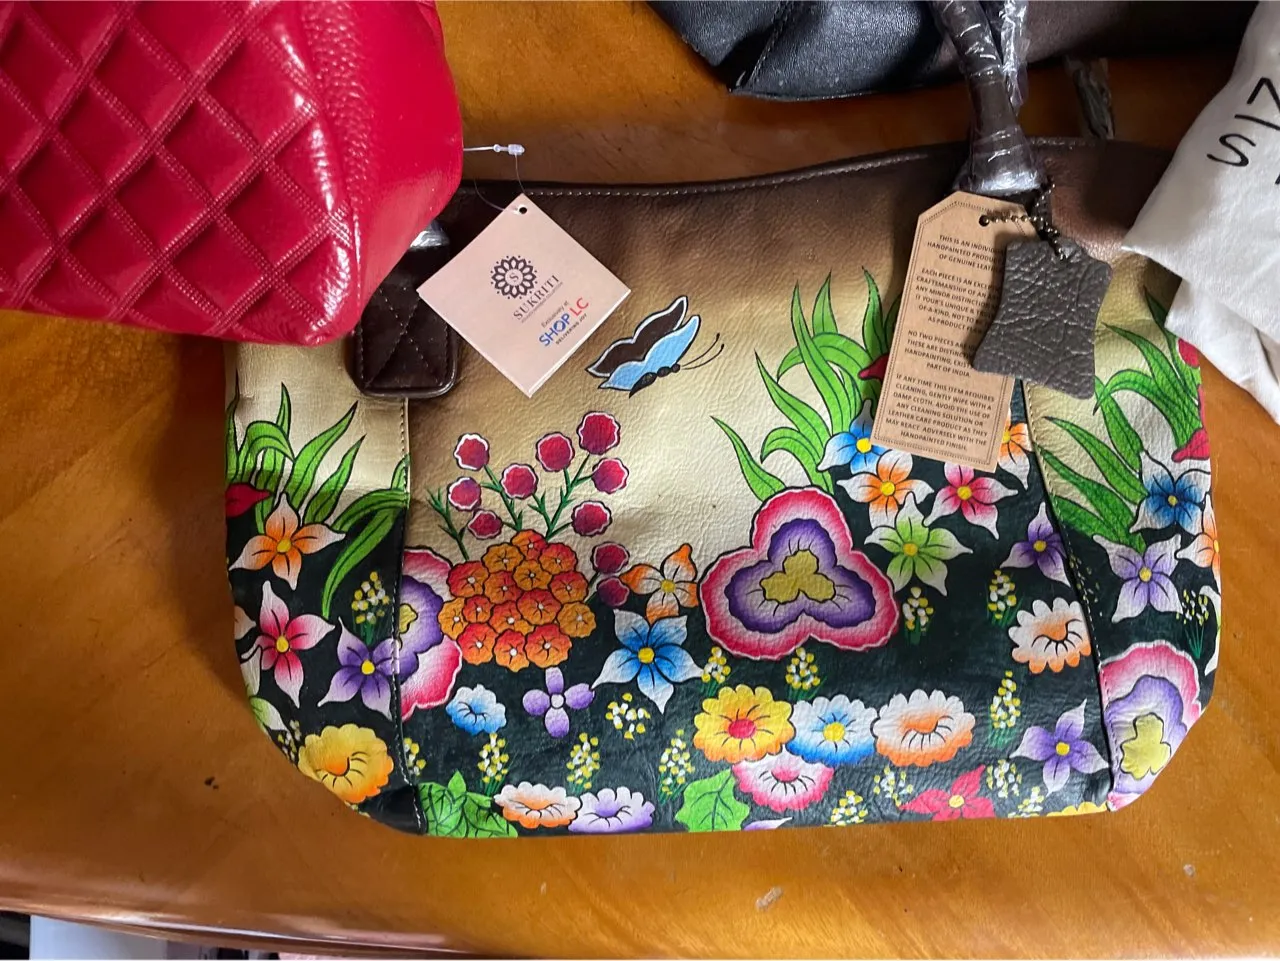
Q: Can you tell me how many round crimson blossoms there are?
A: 10